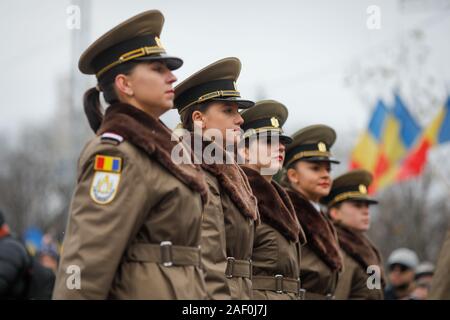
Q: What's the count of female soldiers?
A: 5